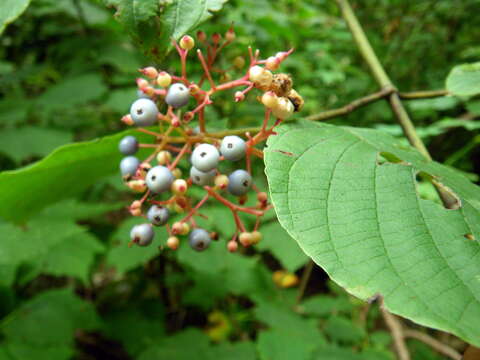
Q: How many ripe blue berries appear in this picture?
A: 12